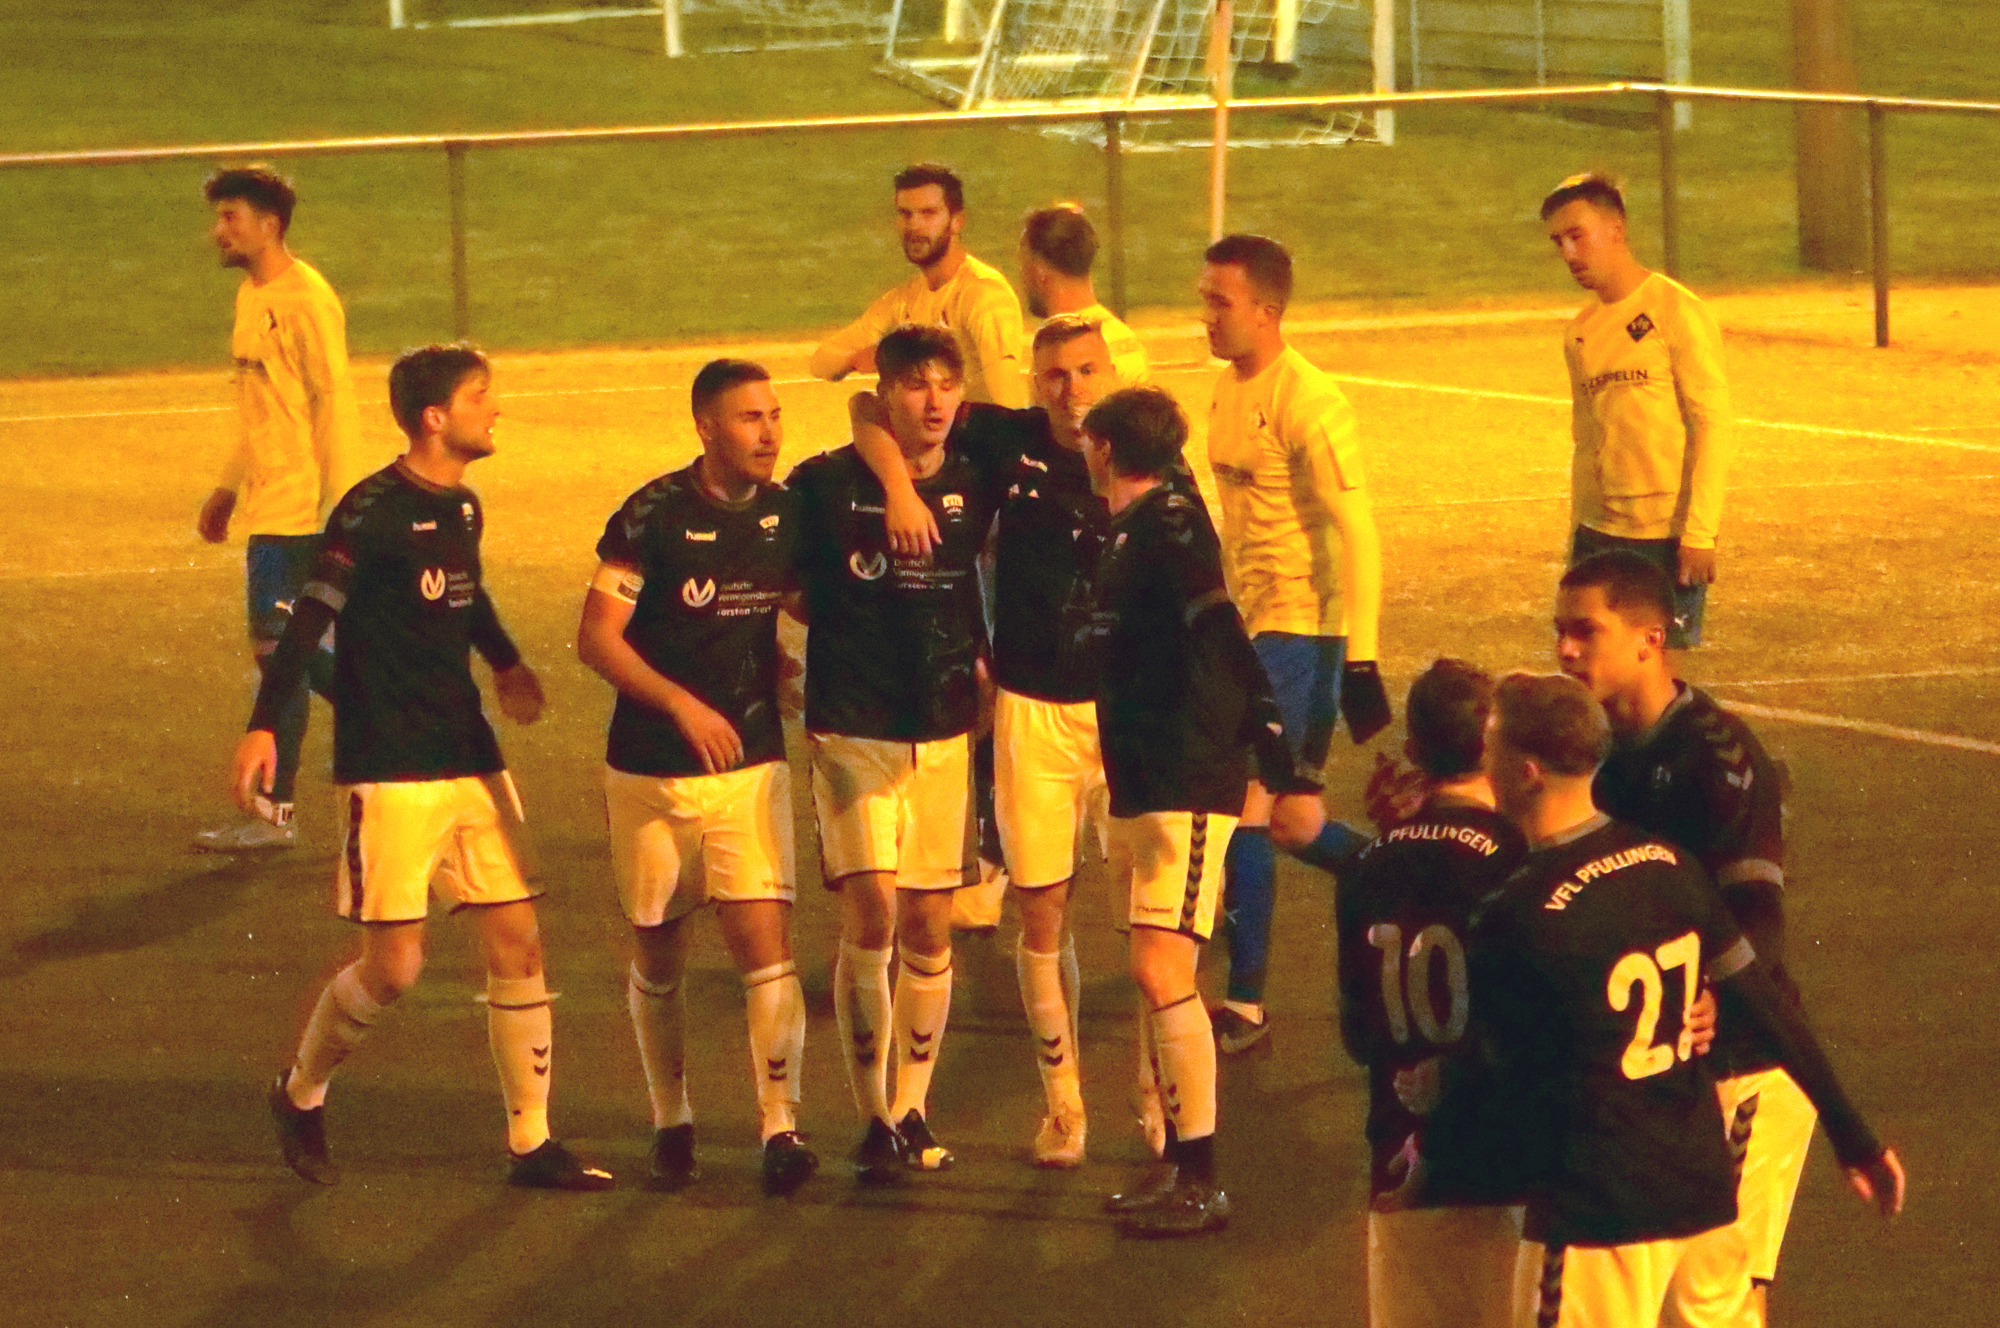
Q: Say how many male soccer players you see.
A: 13